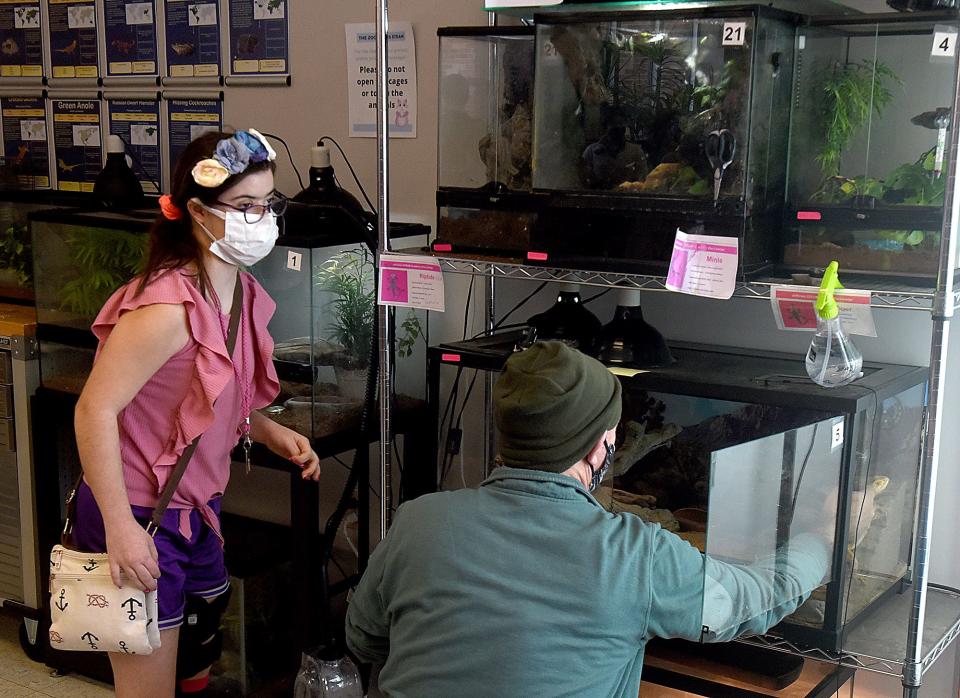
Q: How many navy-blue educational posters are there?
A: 9